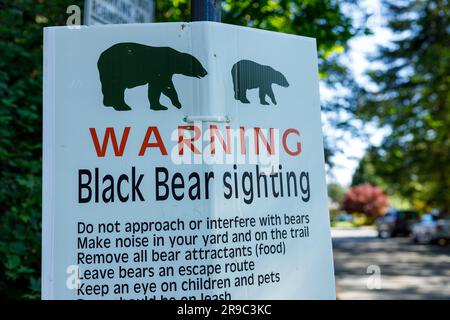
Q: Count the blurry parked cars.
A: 2